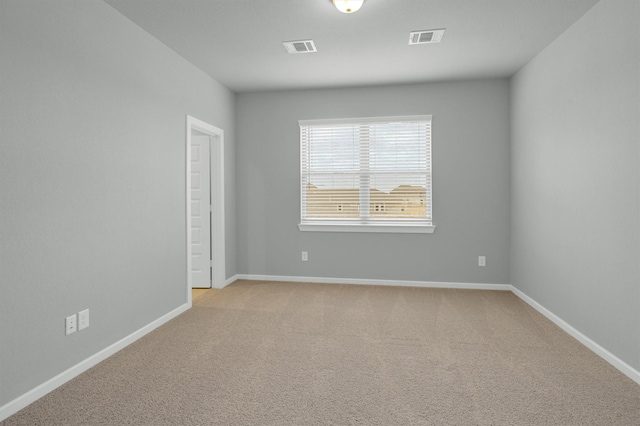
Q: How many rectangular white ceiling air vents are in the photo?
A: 2